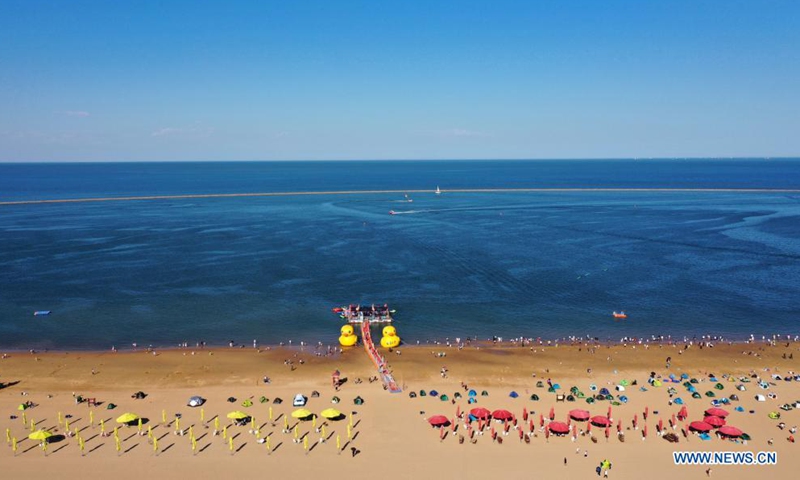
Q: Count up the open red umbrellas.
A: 10